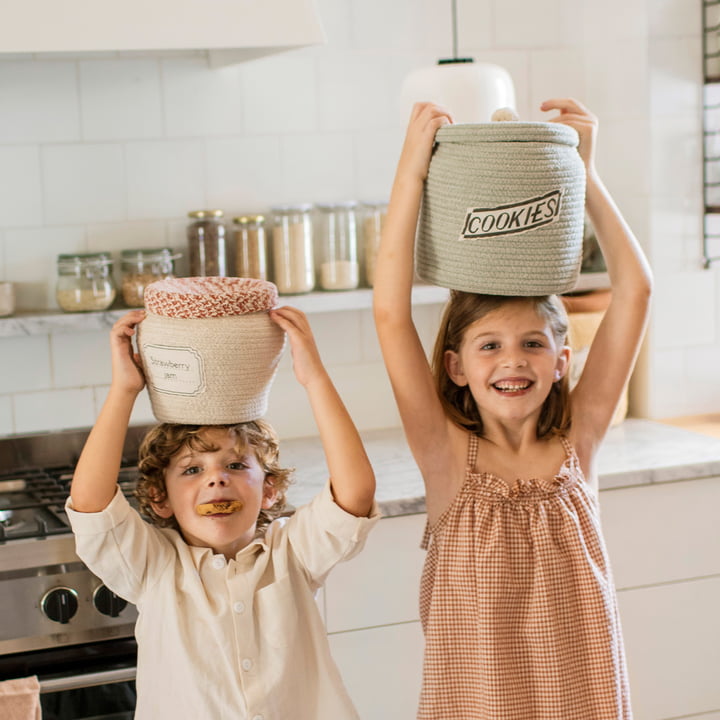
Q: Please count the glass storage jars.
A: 7